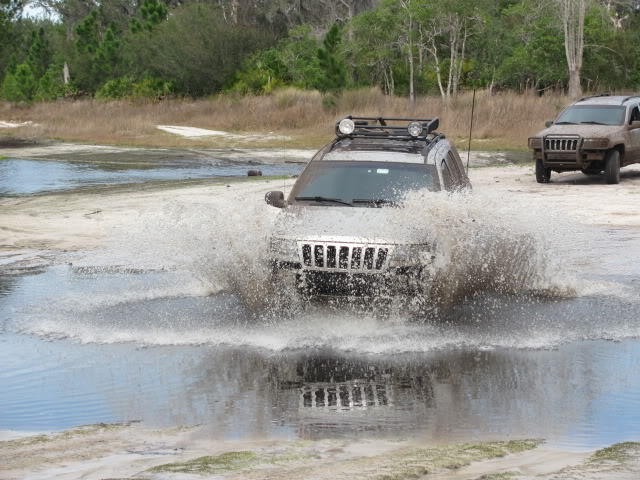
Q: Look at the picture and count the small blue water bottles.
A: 0